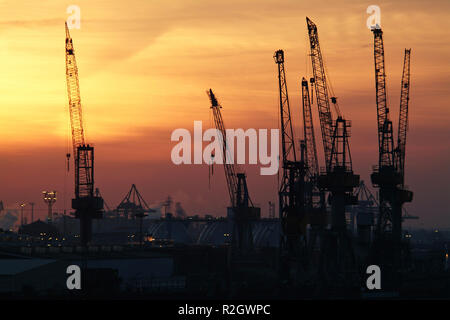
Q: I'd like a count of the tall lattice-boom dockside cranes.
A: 7